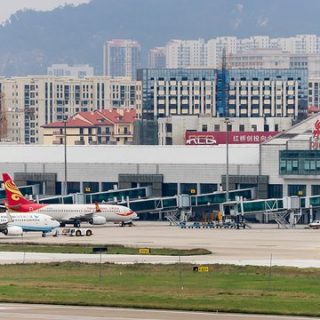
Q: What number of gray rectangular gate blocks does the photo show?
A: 3